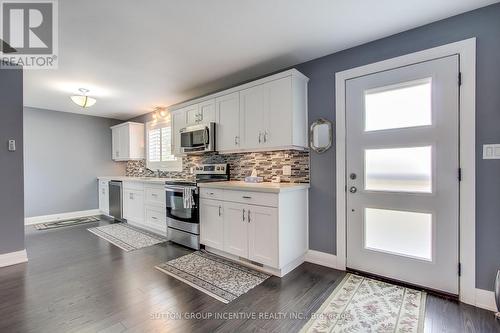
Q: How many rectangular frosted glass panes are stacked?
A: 3